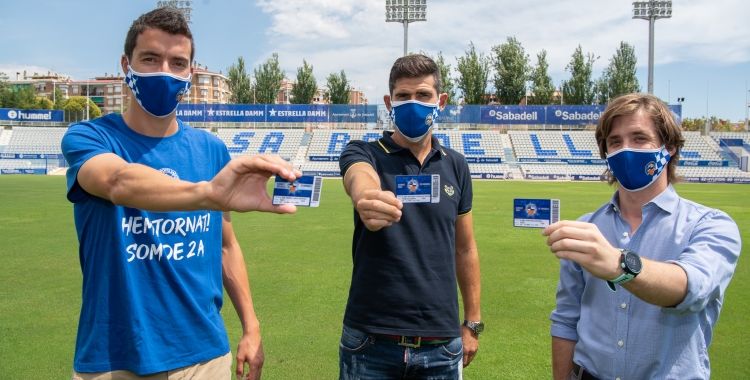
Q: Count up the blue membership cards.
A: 3